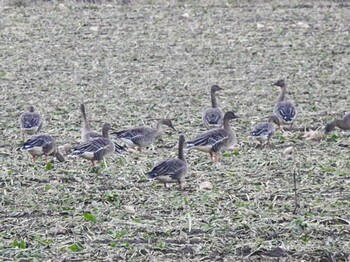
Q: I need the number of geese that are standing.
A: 11